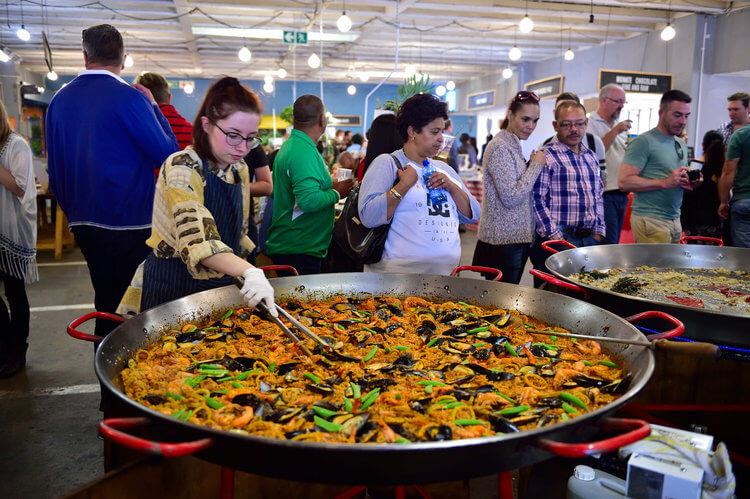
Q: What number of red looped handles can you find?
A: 9